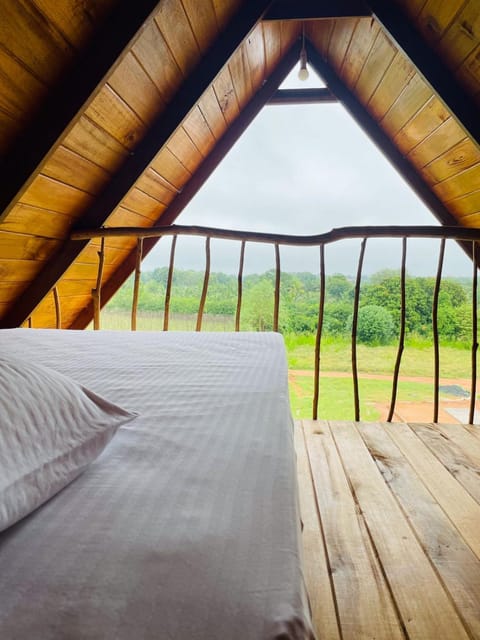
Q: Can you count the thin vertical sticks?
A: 13